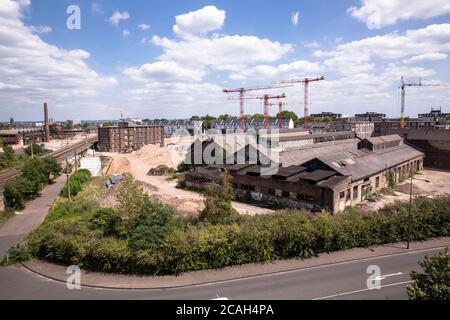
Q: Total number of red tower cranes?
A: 4